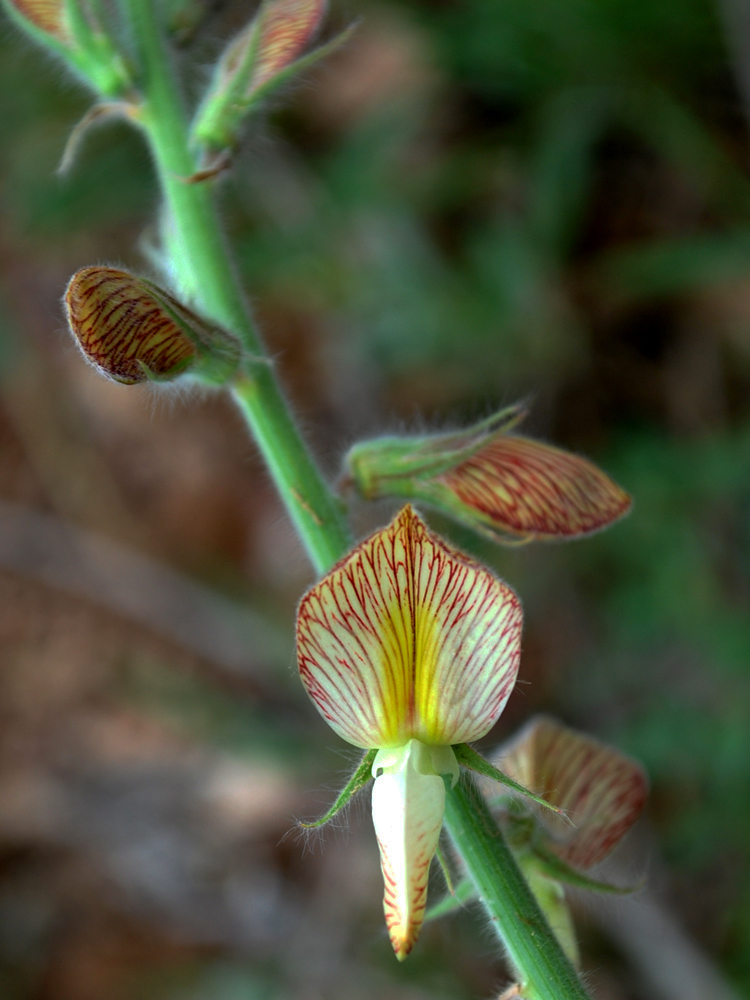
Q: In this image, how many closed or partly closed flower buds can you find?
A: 4